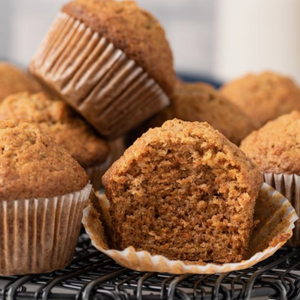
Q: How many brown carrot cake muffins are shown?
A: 8